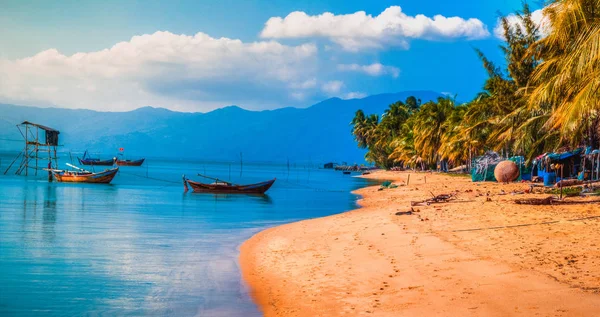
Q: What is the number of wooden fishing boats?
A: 4